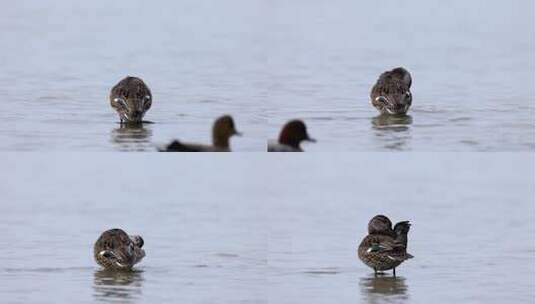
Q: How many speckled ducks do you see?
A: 4